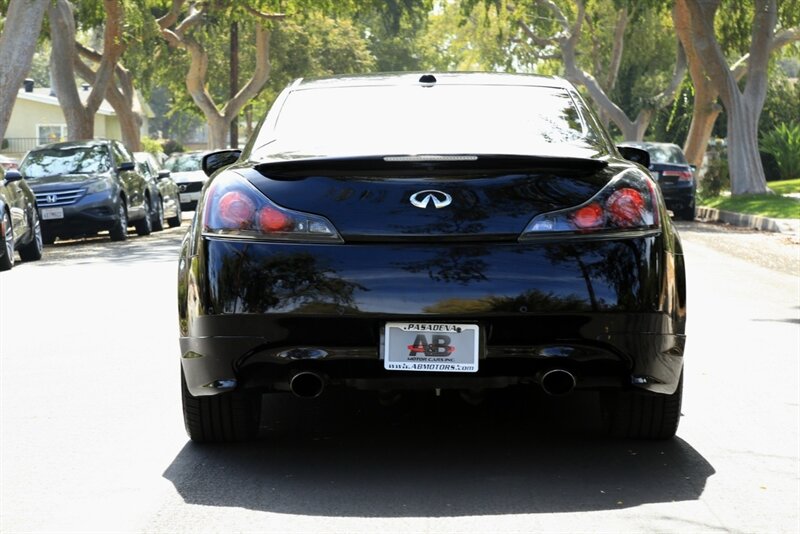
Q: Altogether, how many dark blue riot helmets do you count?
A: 0